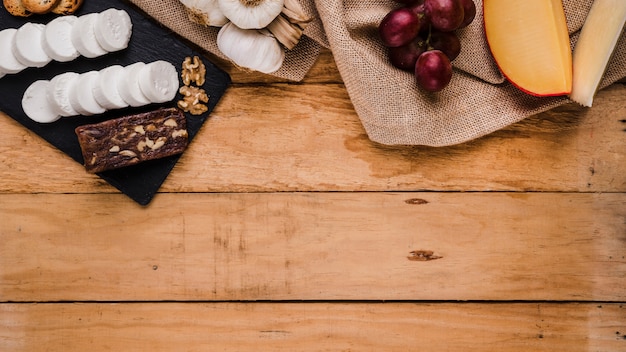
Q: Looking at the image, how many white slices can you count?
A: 11